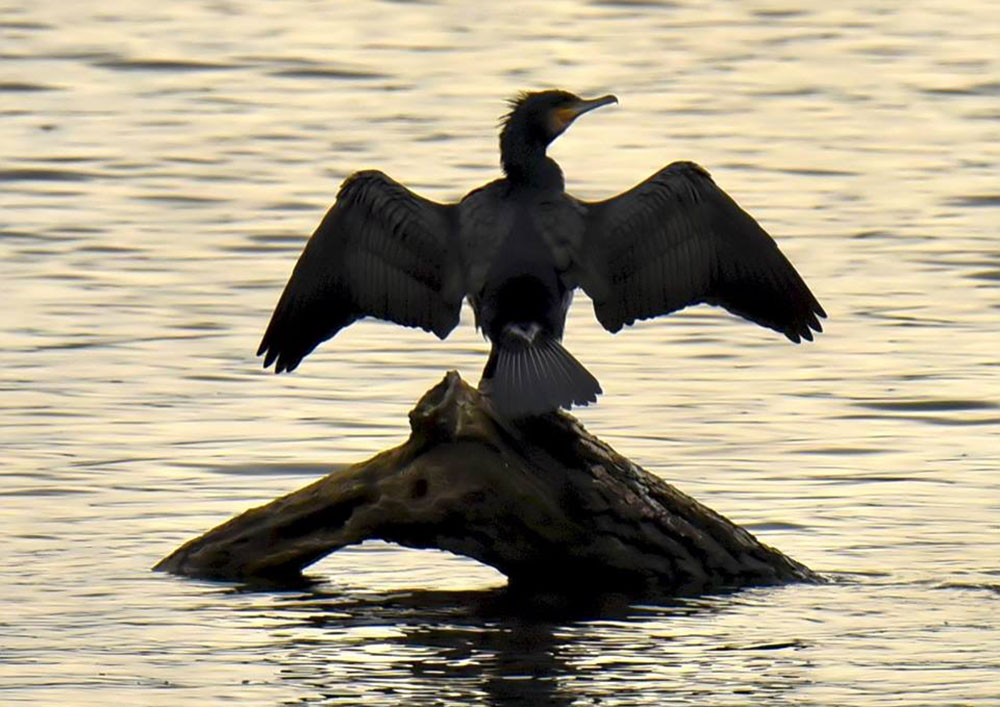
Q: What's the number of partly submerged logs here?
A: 1